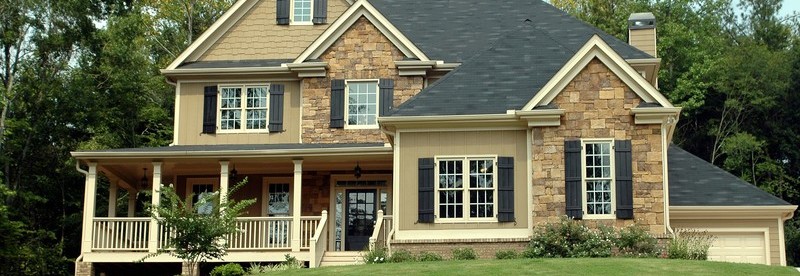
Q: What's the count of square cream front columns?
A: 4